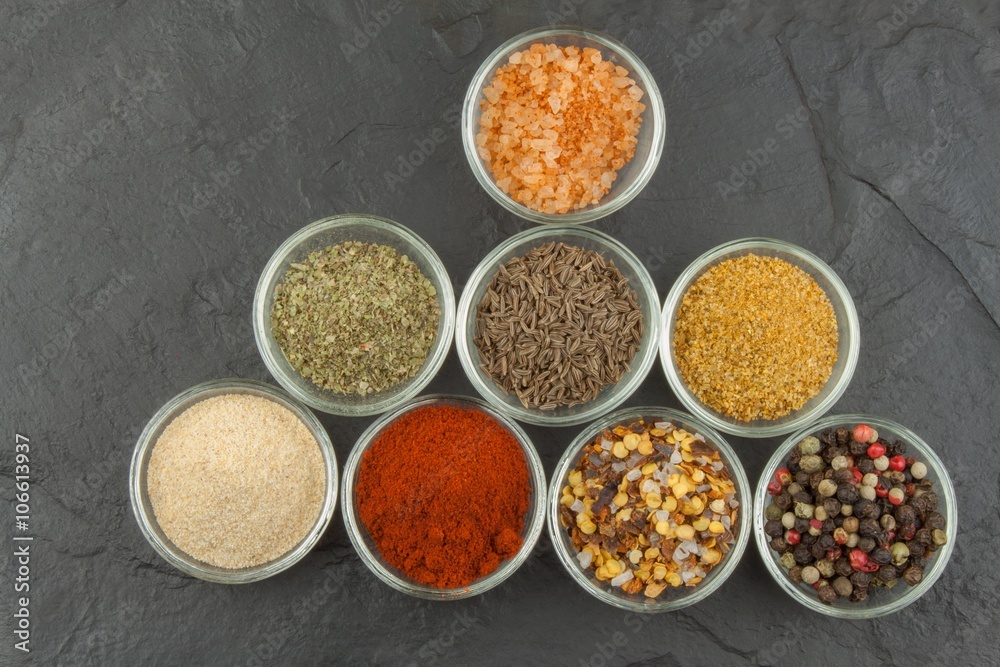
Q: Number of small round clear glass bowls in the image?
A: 8